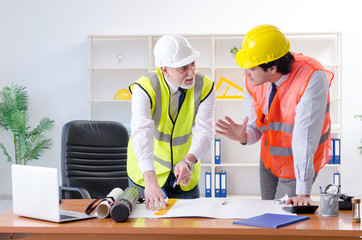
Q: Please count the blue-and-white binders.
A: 7